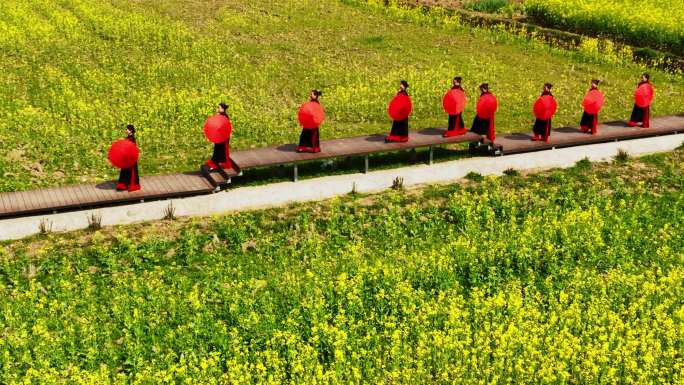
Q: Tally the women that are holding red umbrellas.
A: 9